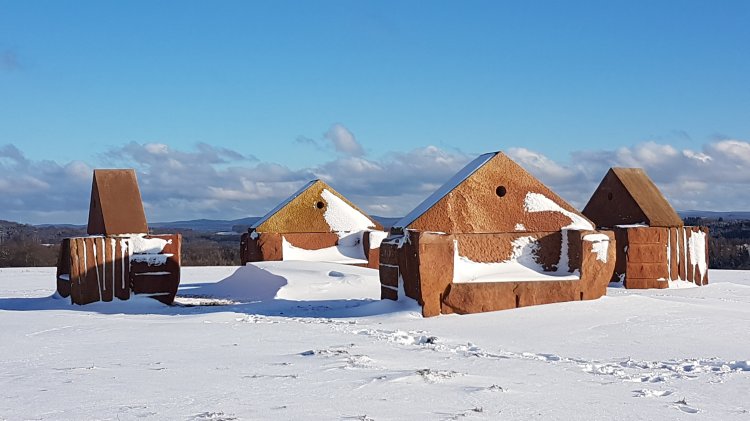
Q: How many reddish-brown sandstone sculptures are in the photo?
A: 4